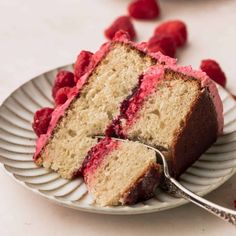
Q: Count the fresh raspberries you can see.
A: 9